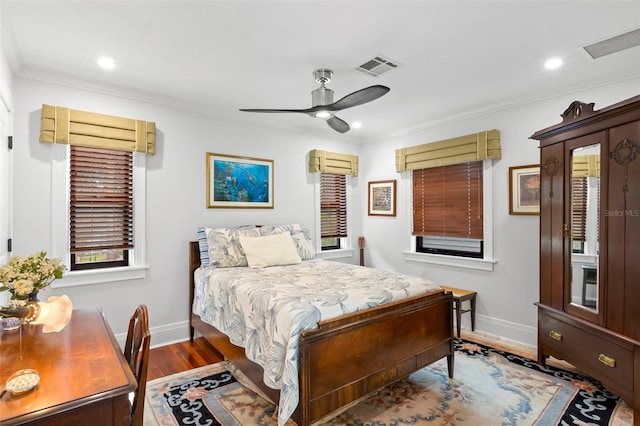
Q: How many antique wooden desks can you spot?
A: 1